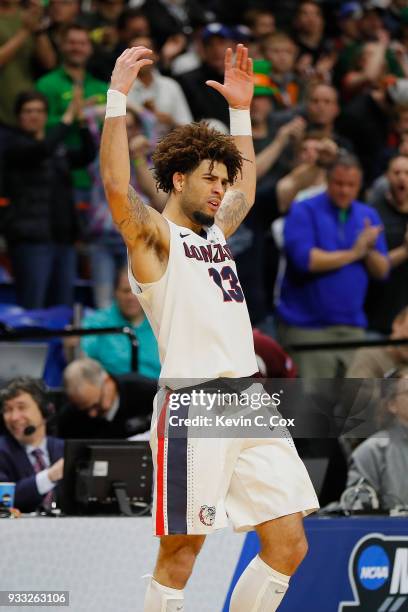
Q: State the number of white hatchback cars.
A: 0